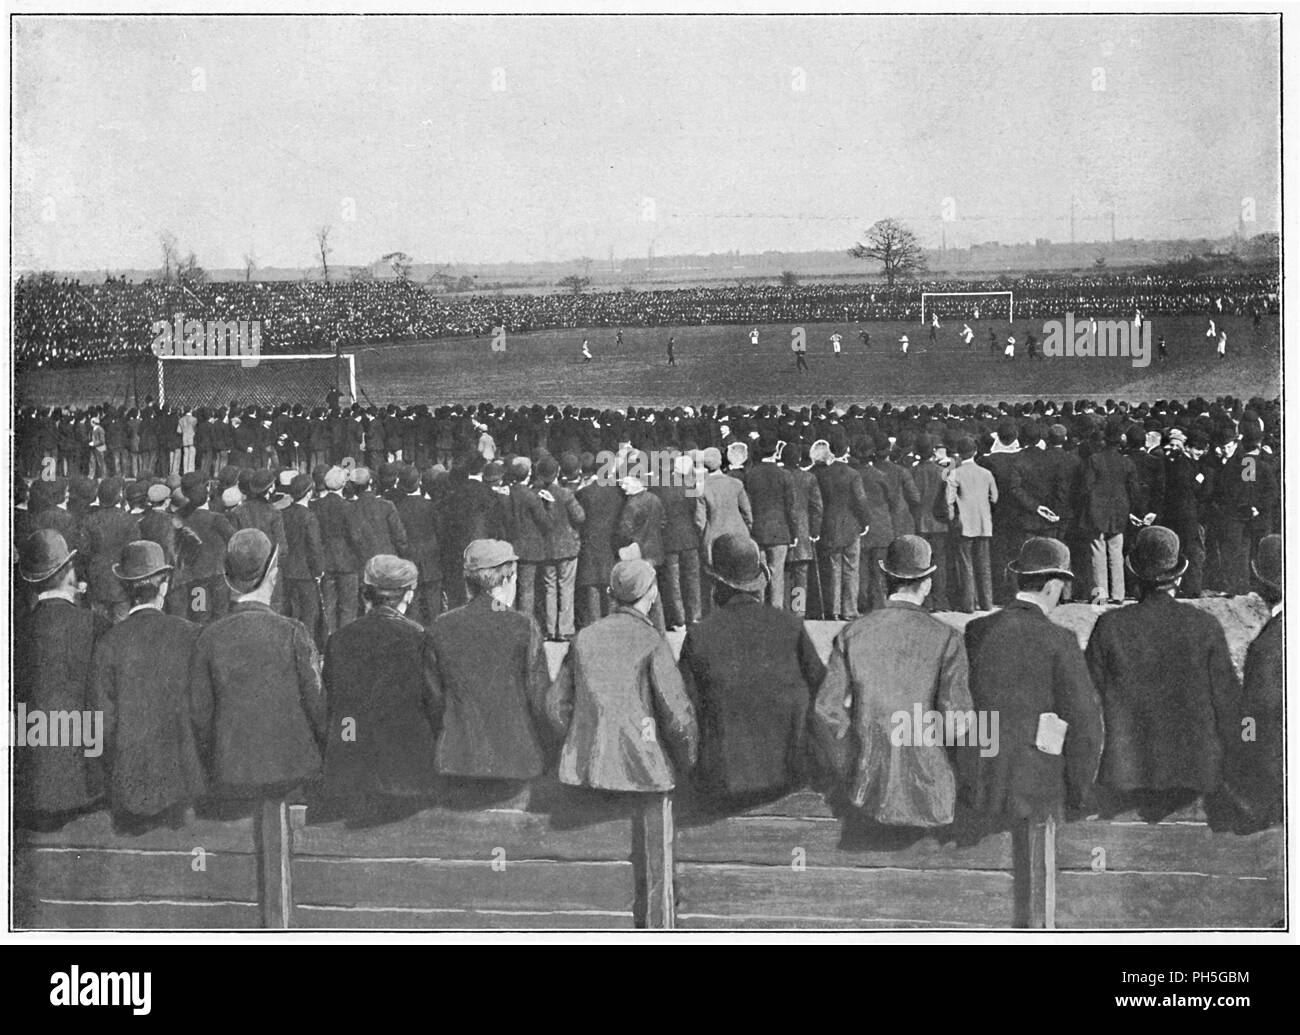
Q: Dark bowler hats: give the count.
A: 8